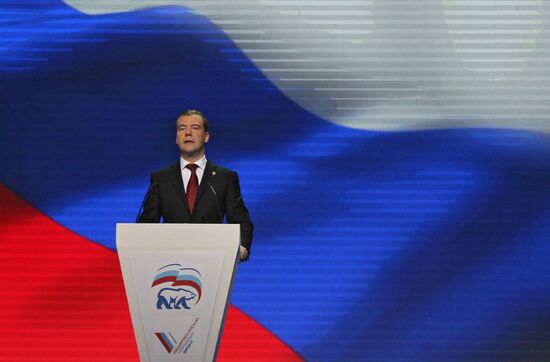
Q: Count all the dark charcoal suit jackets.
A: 1